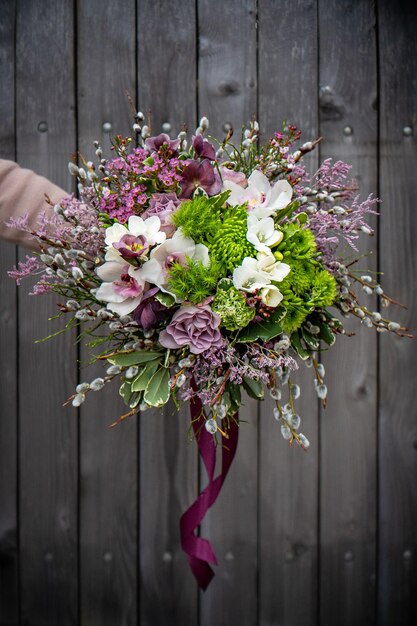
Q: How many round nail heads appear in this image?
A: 13